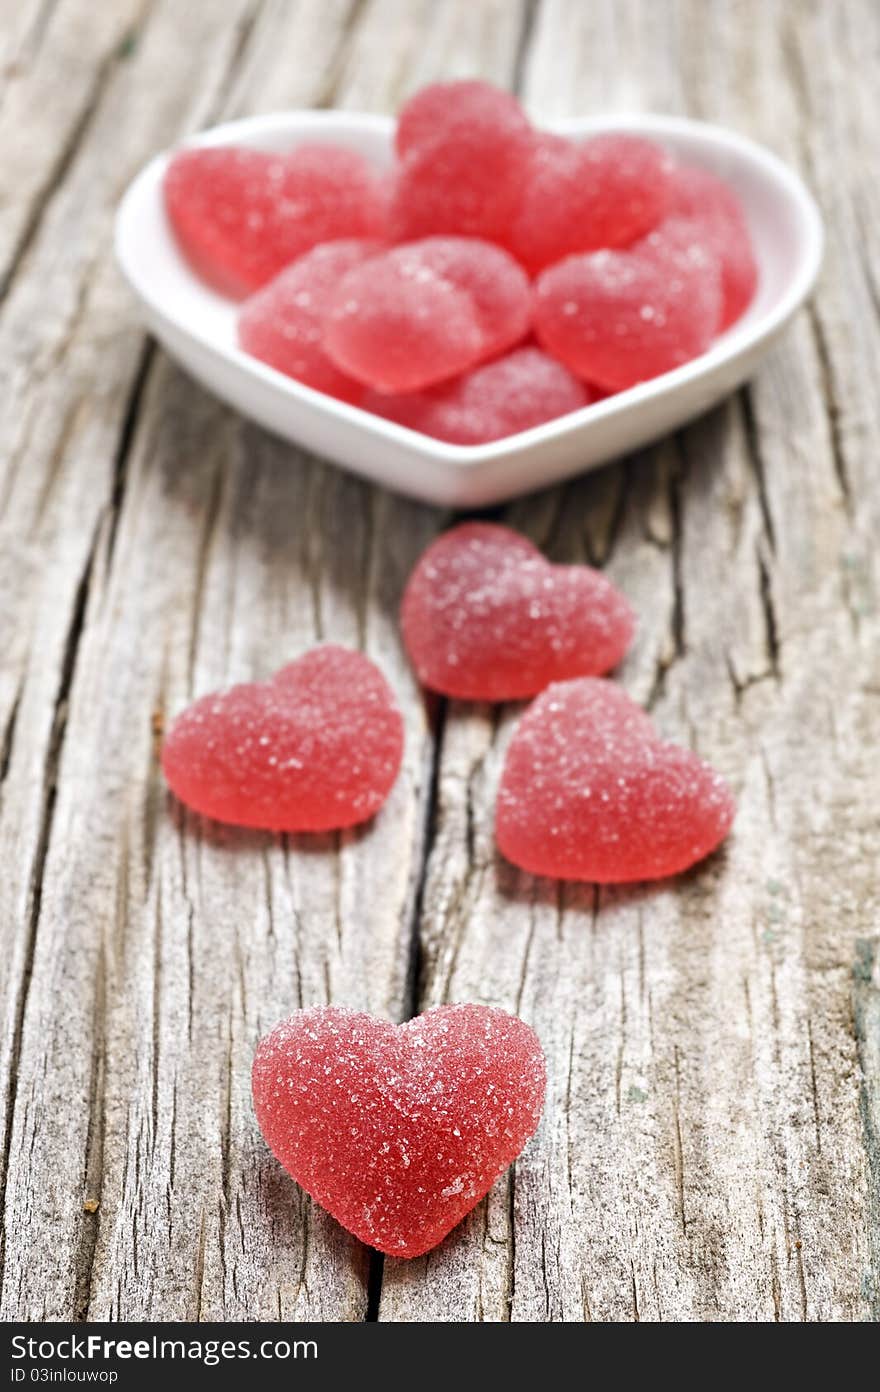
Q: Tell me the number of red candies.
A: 12